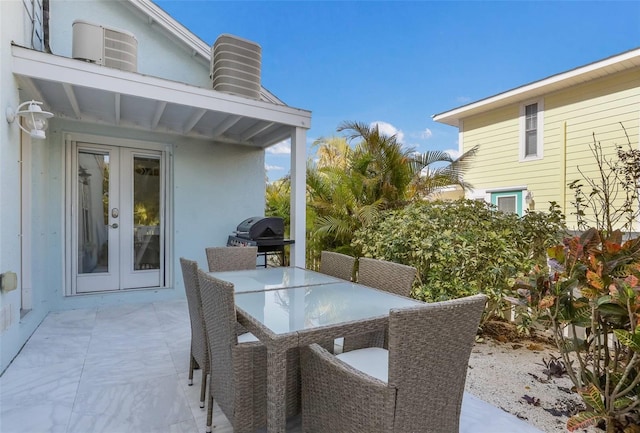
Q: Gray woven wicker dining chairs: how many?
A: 6